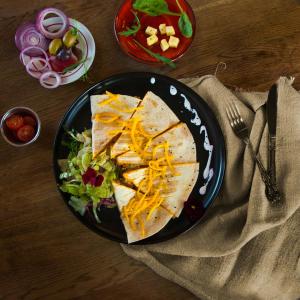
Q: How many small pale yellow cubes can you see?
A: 6